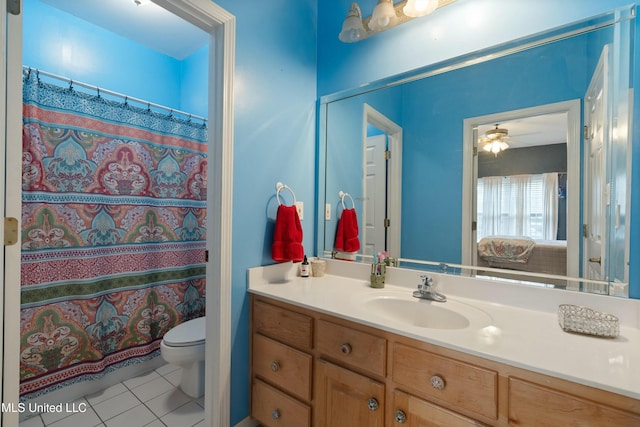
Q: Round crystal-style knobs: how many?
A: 6